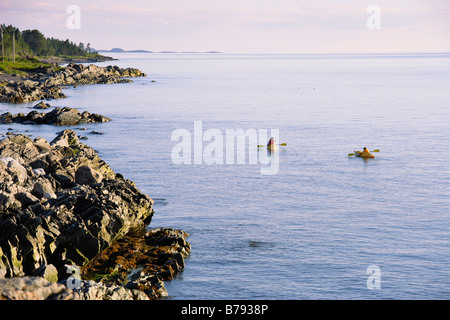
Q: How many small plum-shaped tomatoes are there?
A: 0